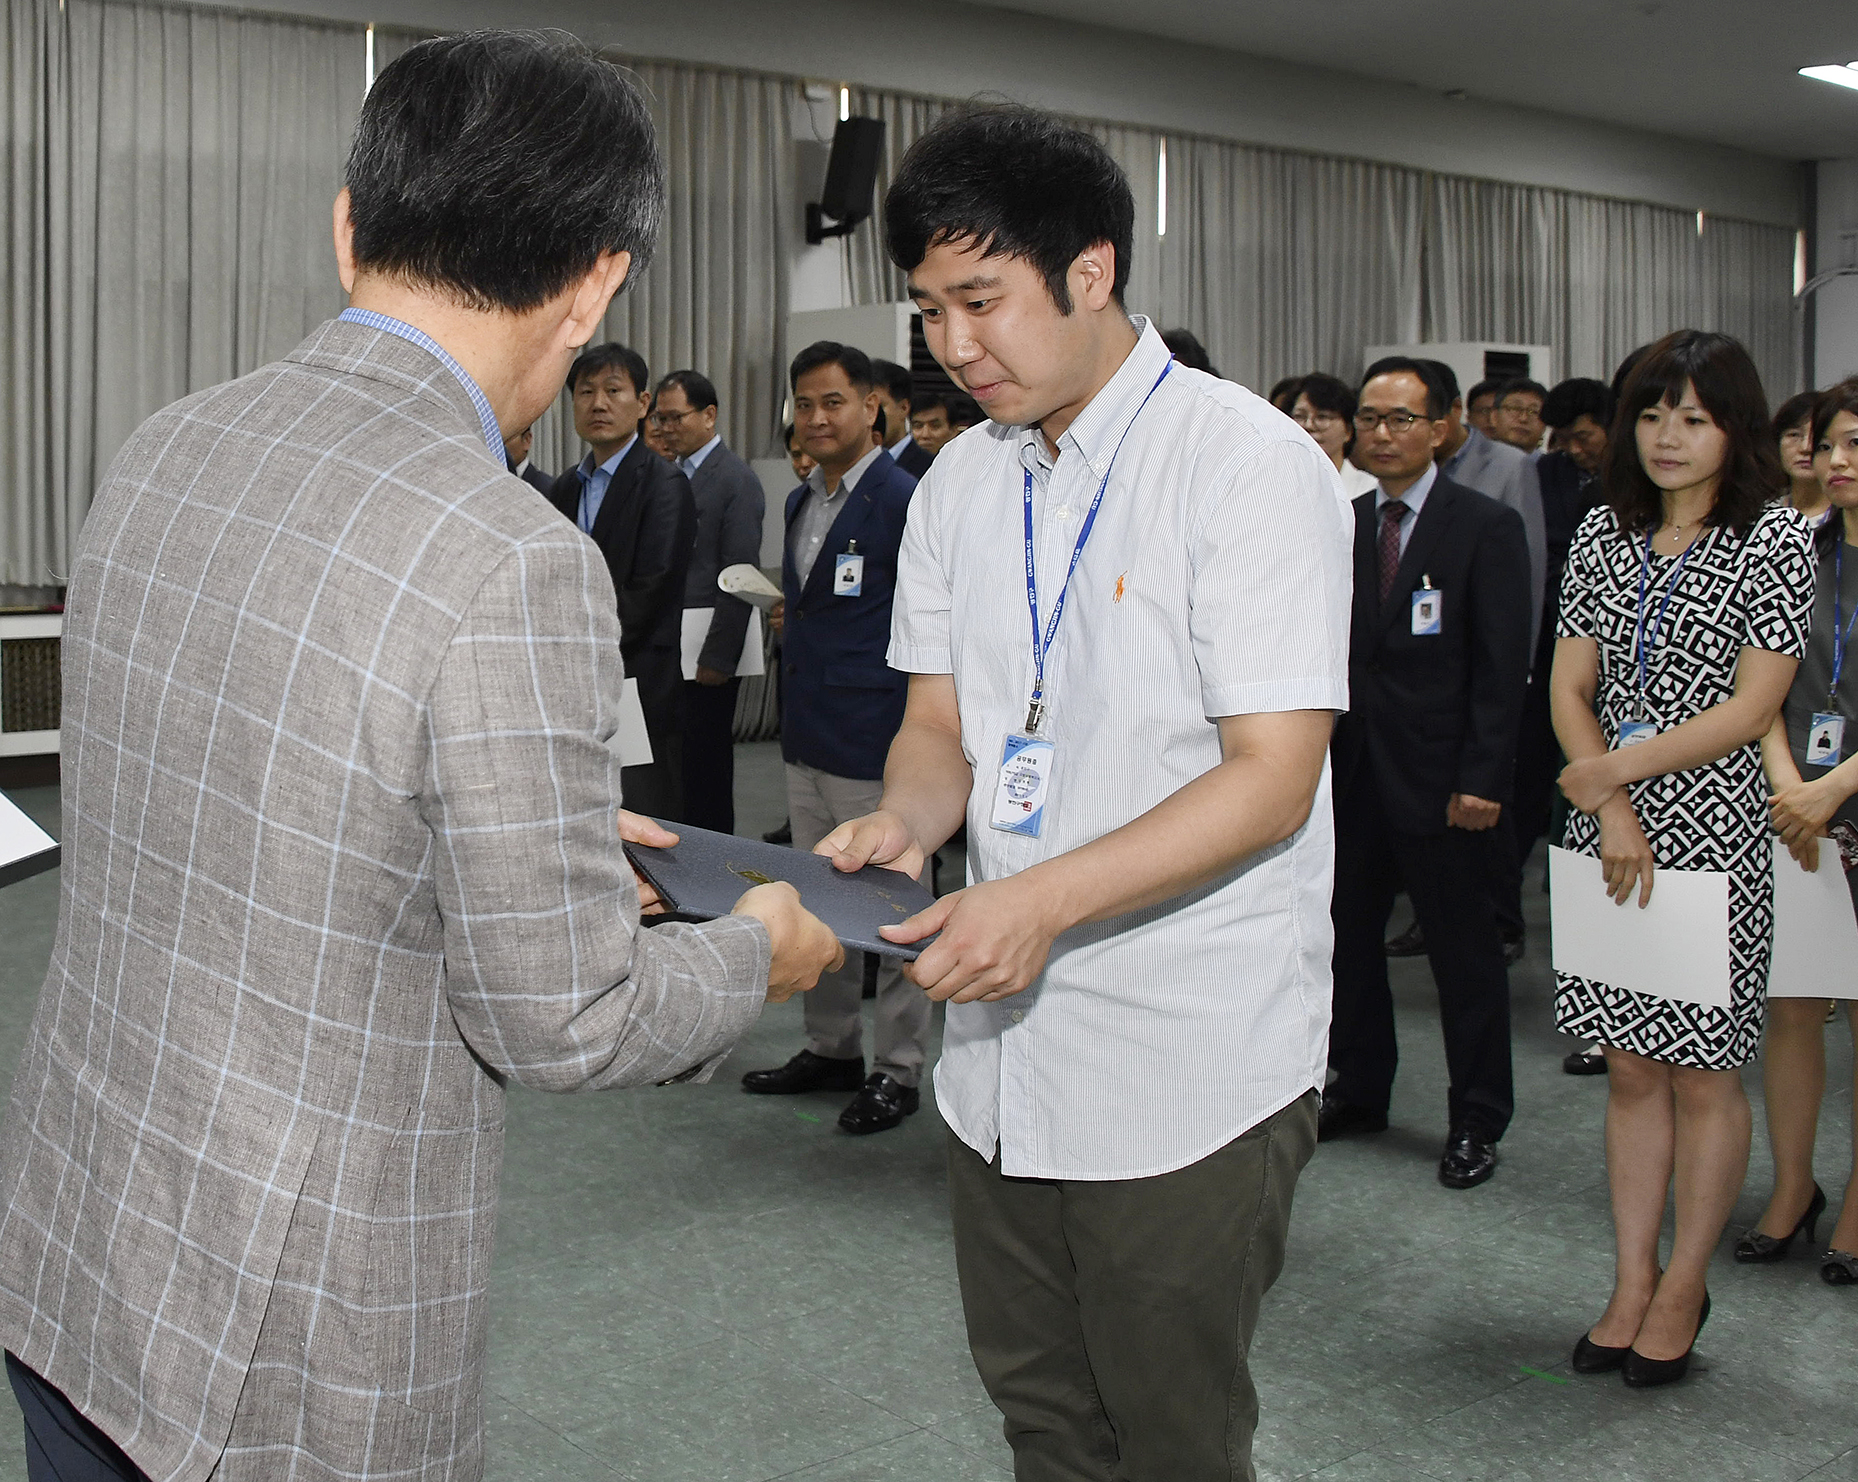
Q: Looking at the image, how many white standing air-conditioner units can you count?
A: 2